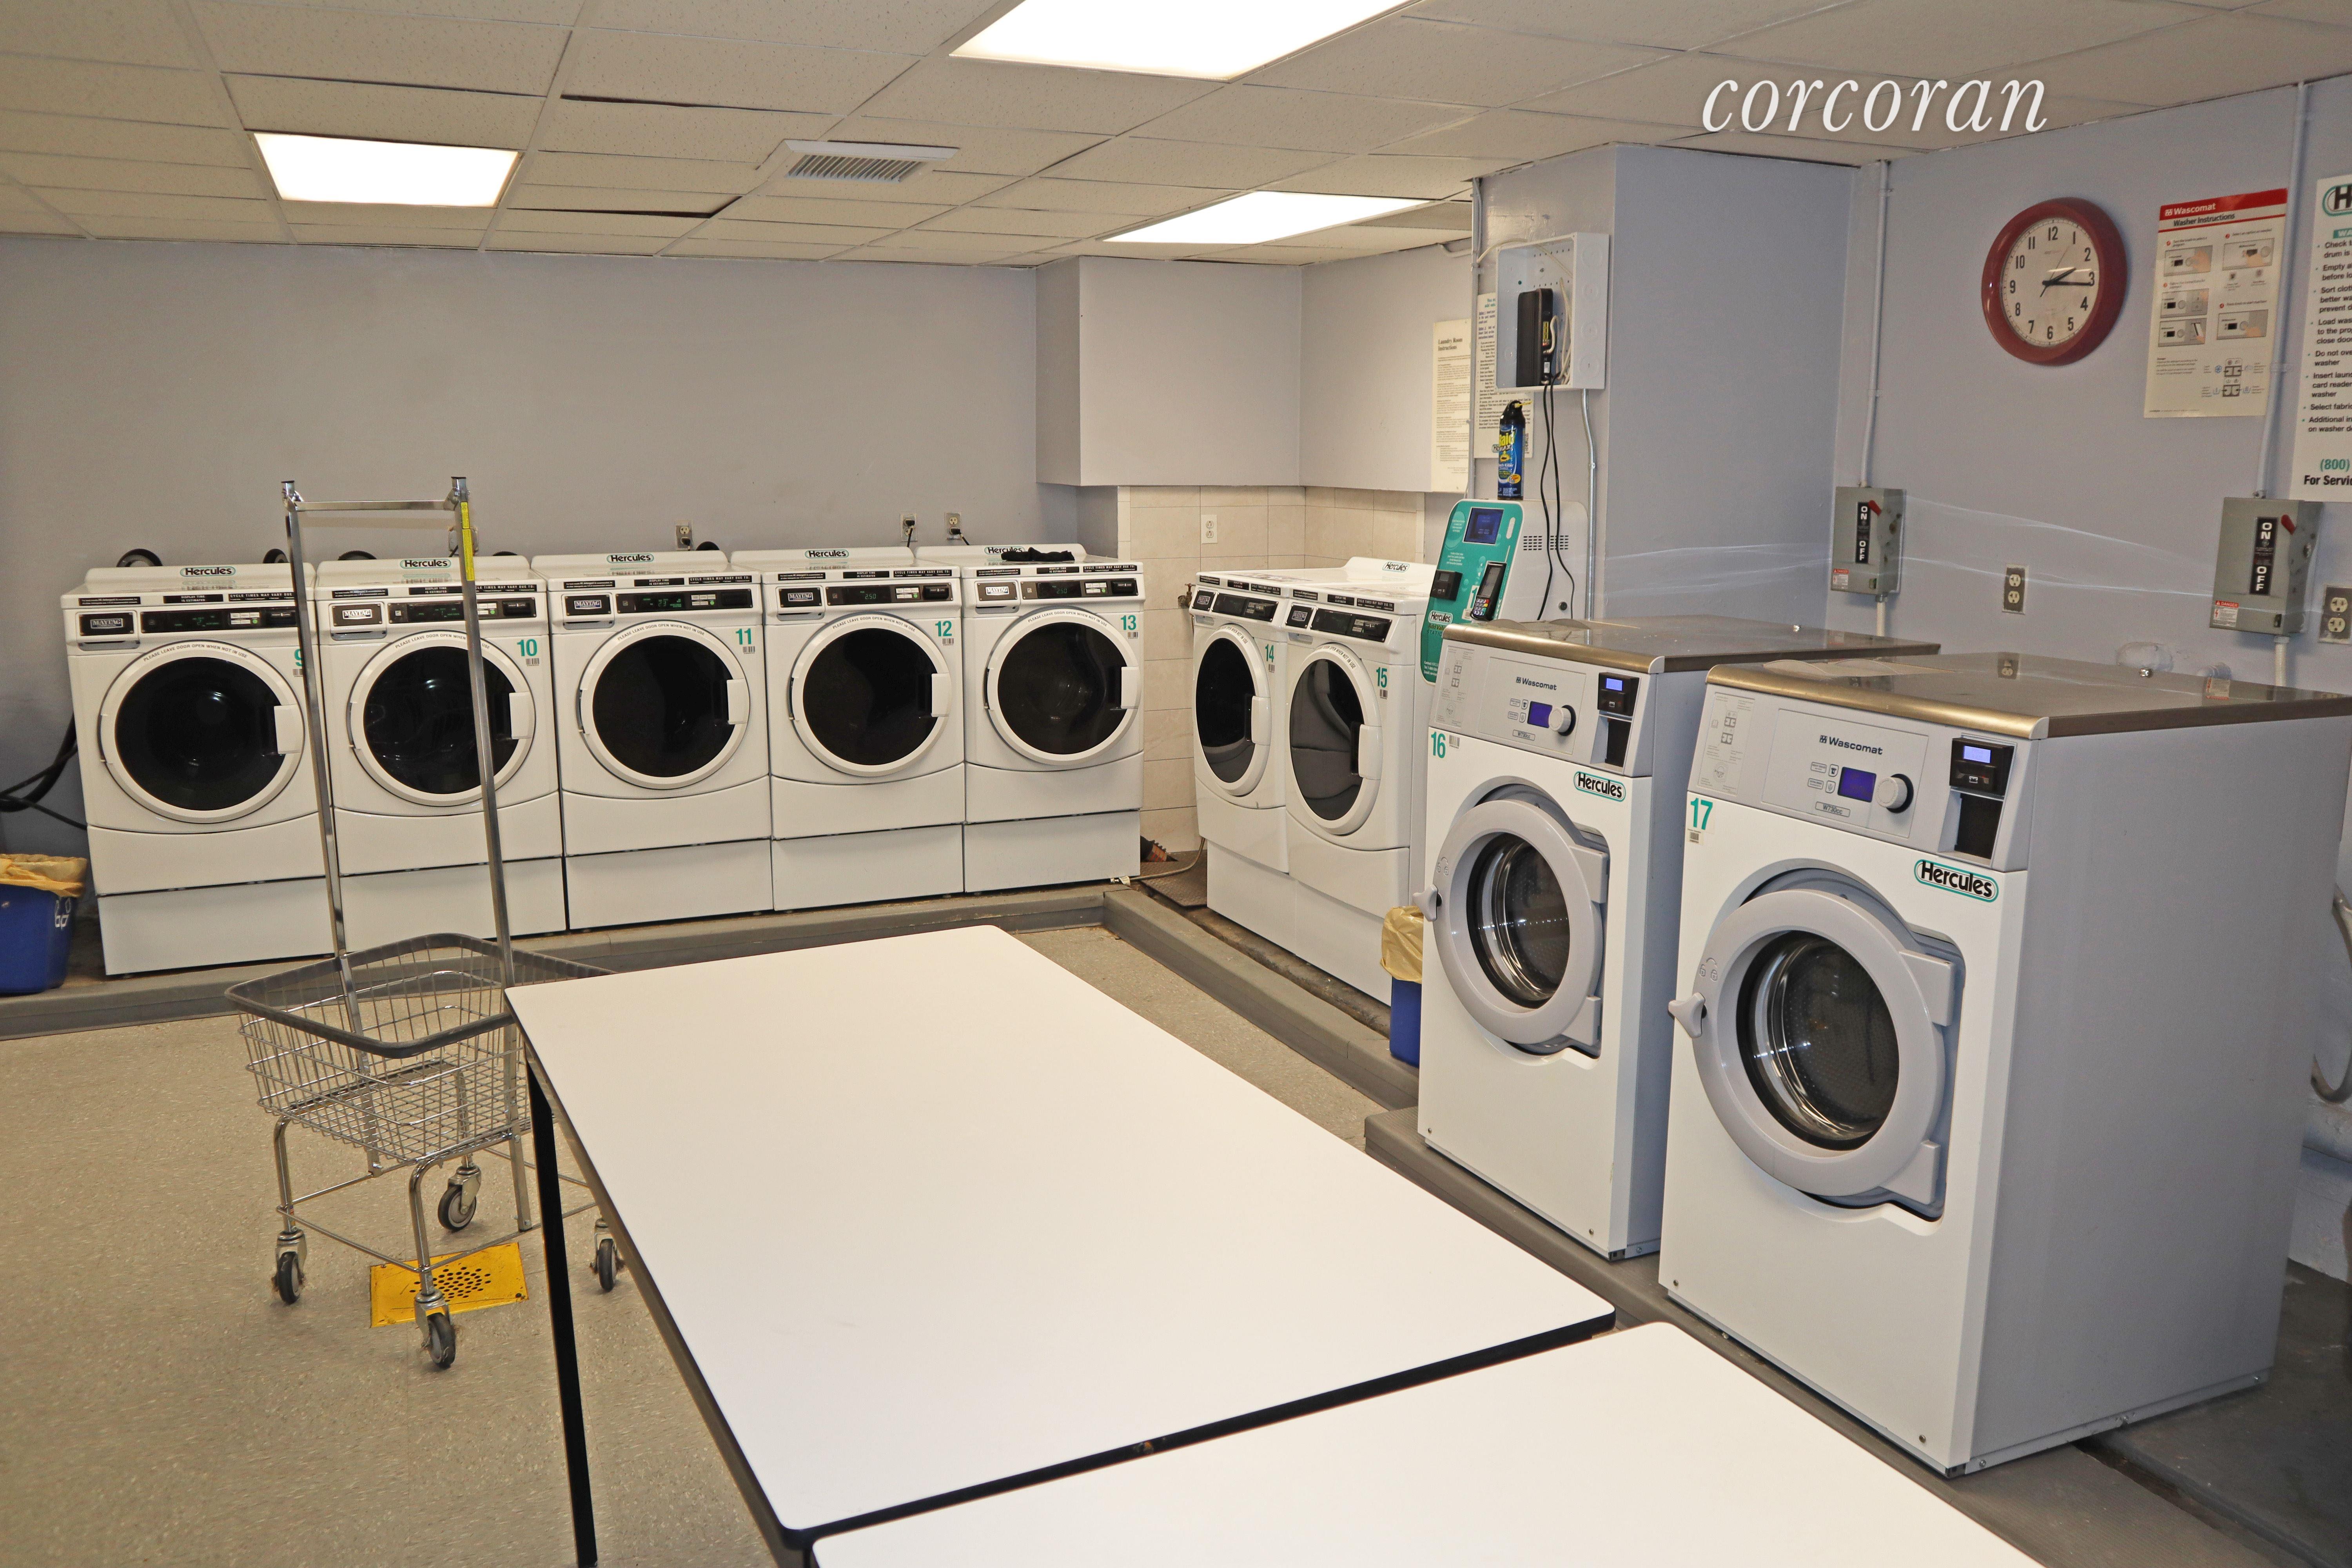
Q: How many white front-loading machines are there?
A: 9